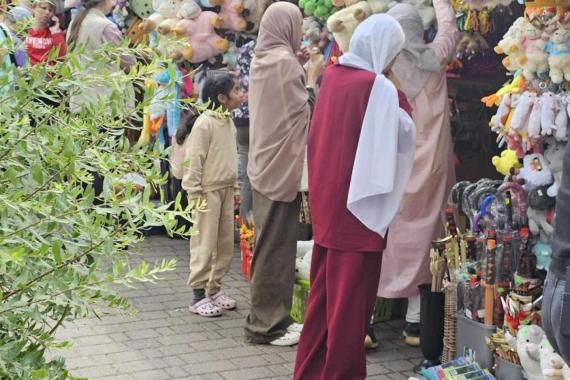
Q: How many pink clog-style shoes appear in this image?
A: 2